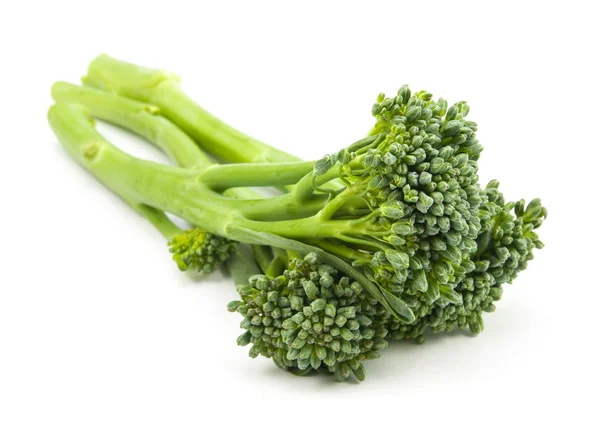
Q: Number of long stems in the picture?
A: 3